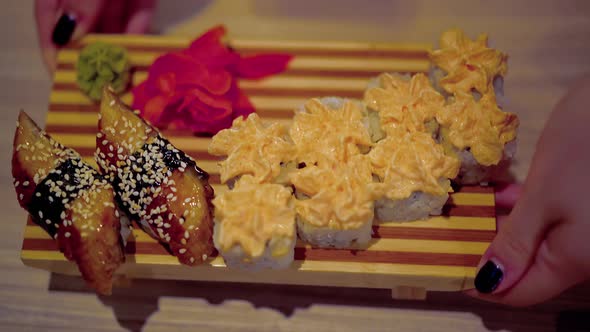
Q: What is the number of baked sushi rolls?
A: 8